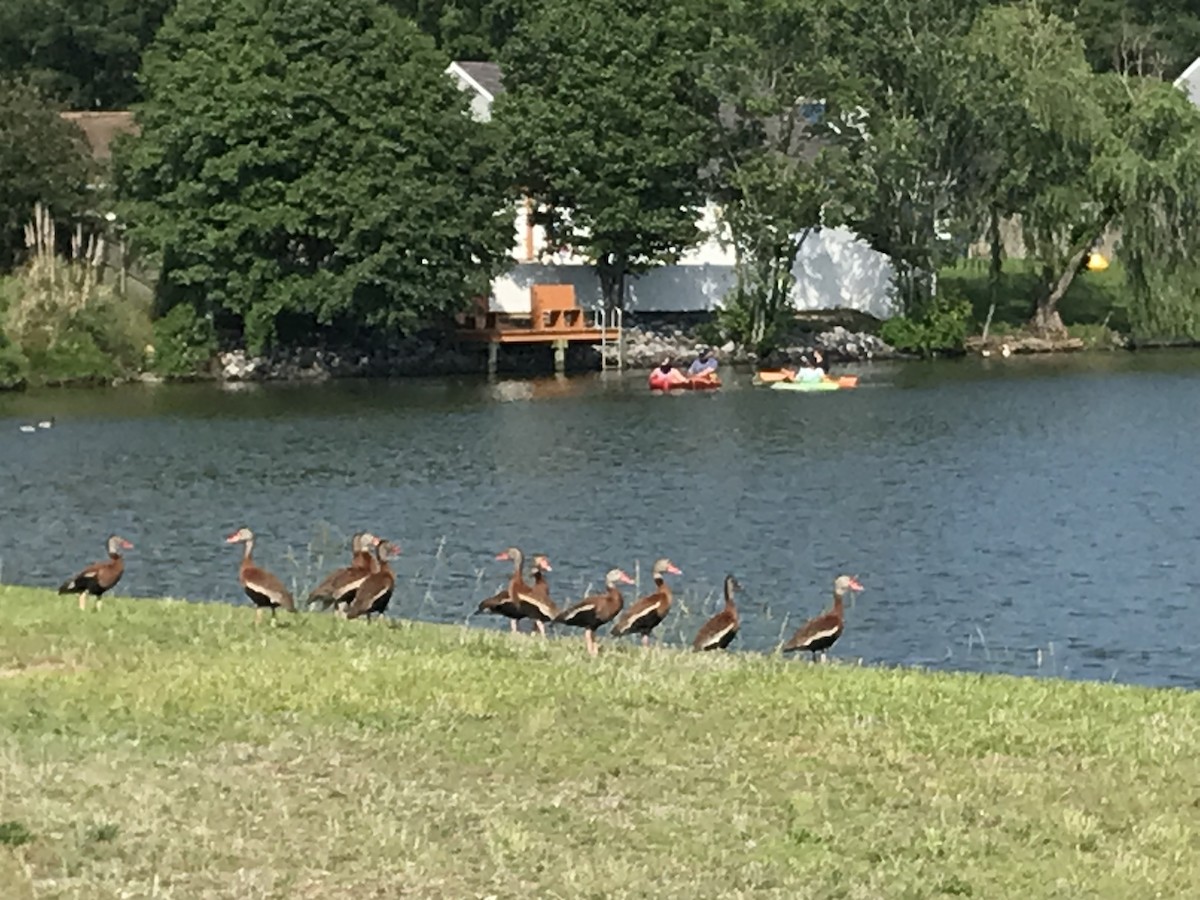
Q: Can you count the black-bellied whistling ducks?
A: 11